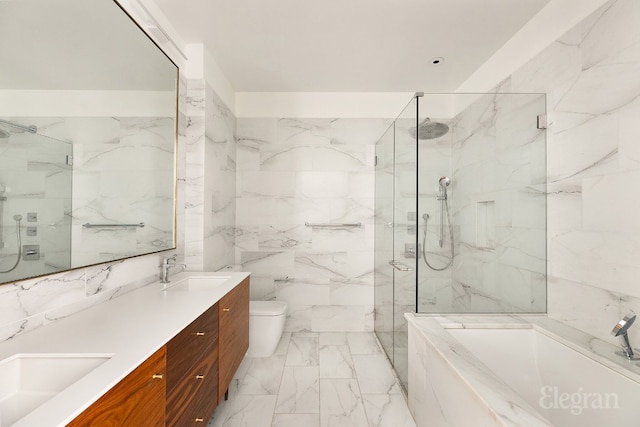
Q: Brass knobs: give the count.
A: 5